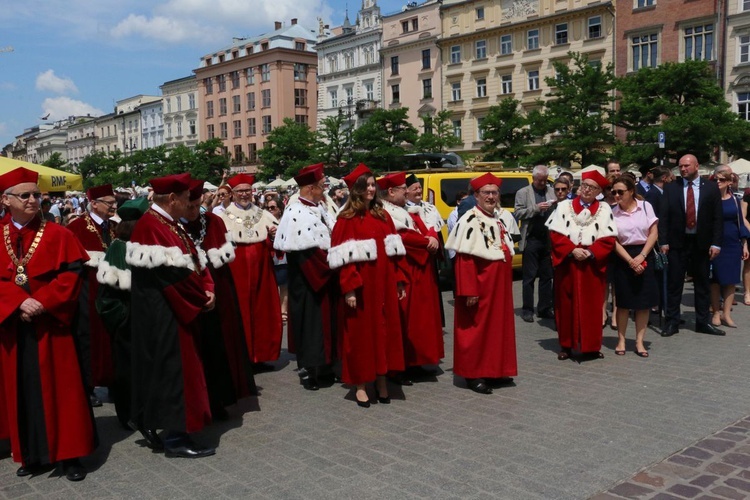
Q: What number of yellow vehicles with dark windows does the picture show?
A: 1